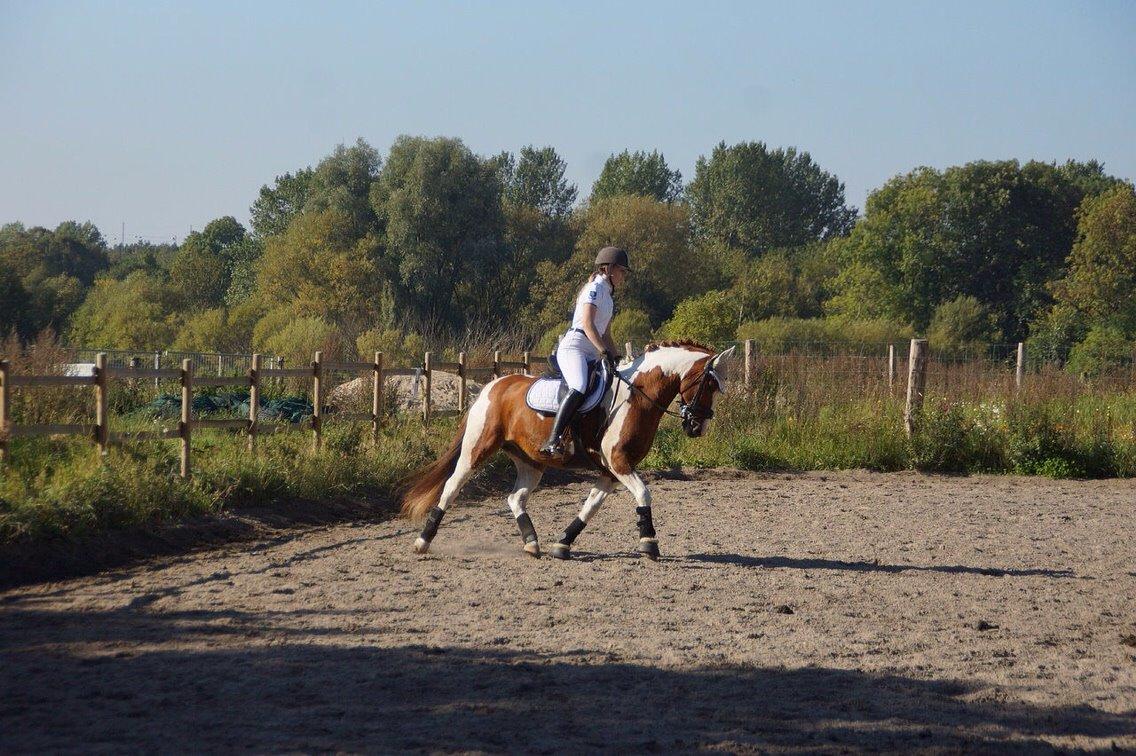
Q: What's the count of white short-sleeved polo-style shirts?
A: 1